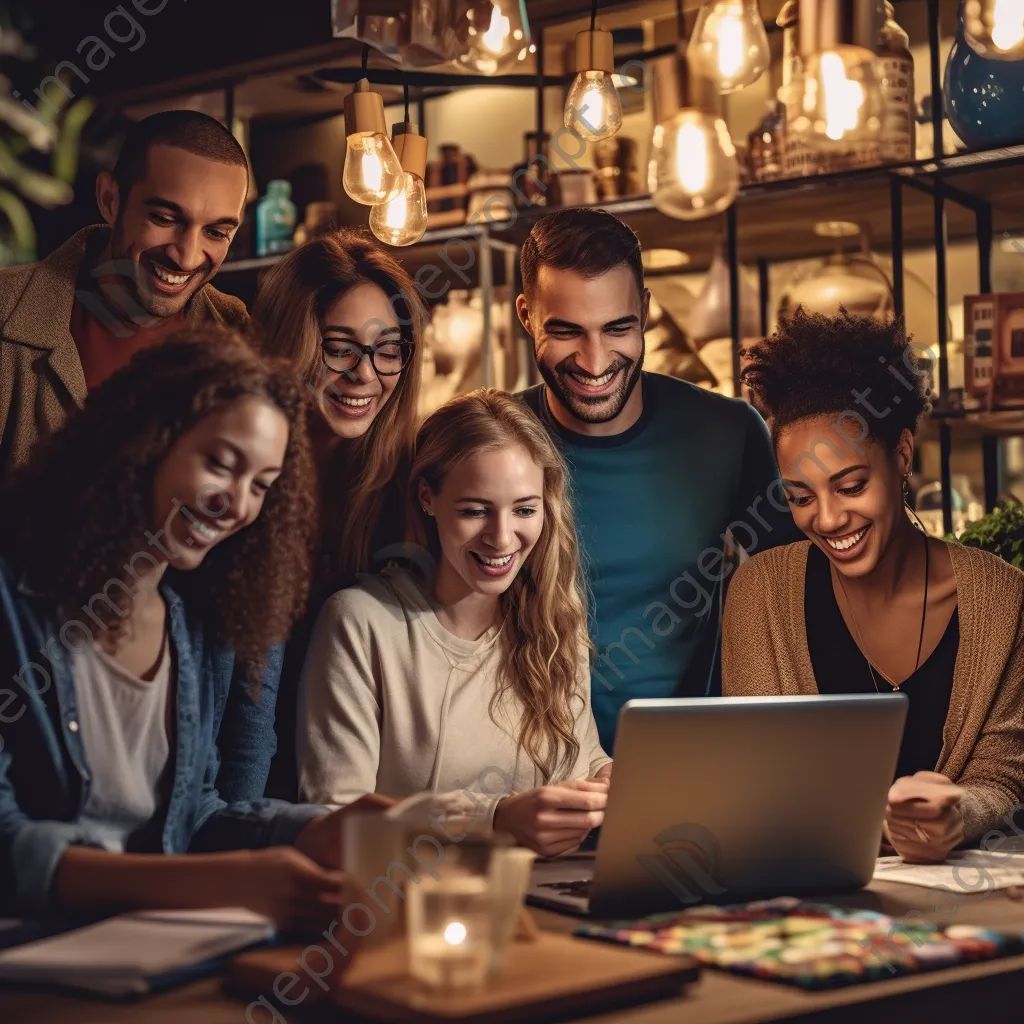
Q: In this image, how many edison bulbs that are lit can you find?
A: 8